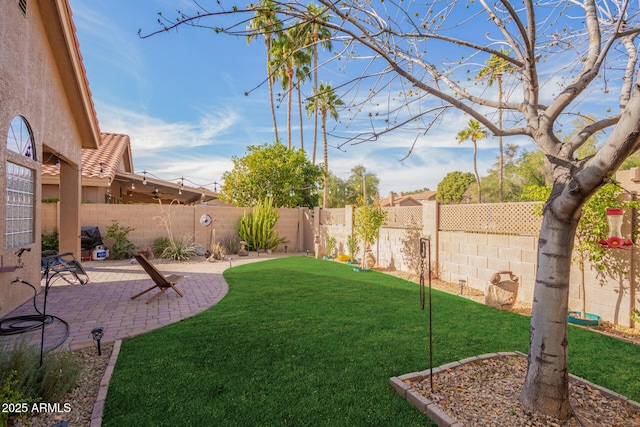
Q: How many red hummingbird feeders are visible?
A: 1